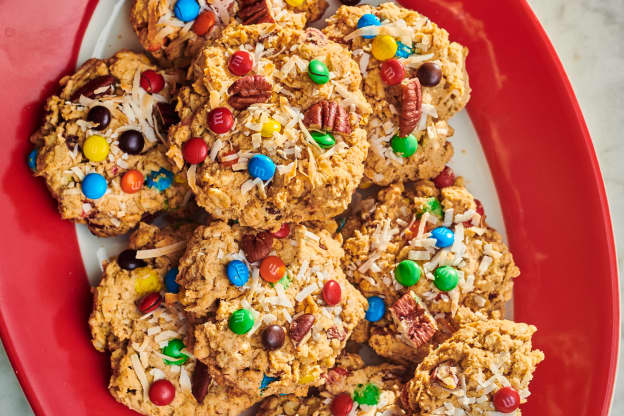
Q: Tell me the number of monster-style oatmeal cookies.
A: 9